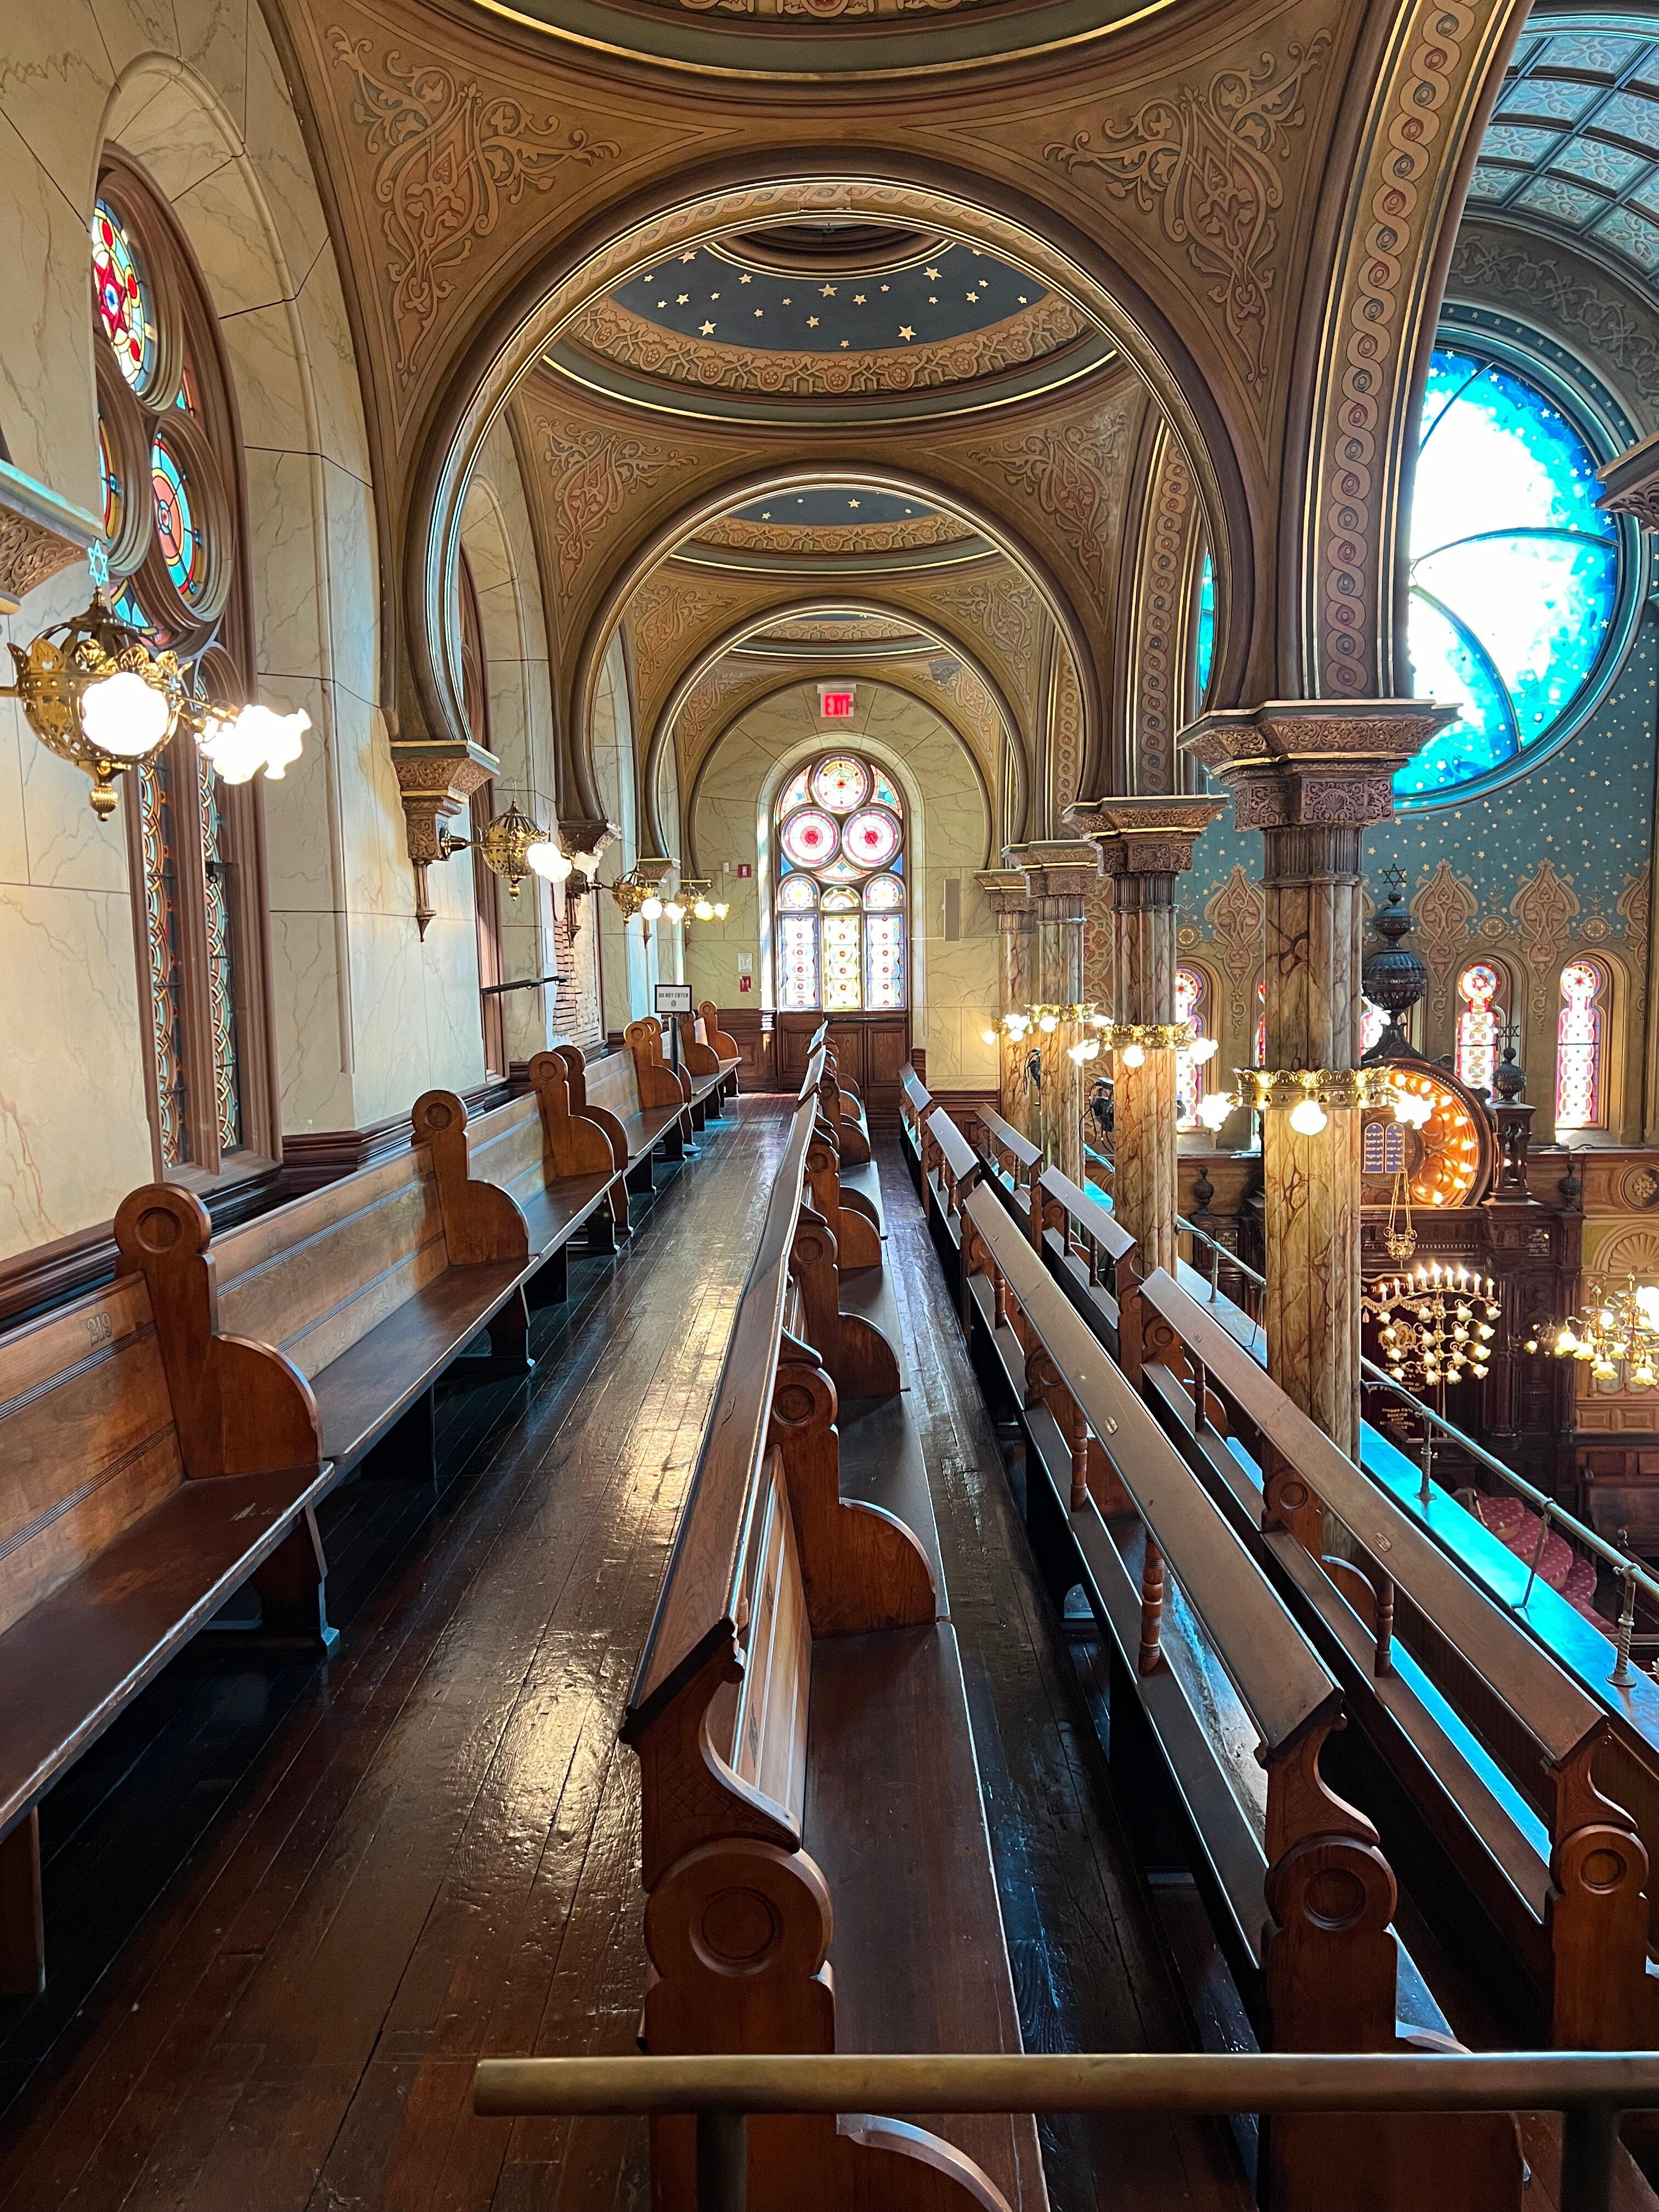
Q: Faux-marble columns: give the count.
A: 4